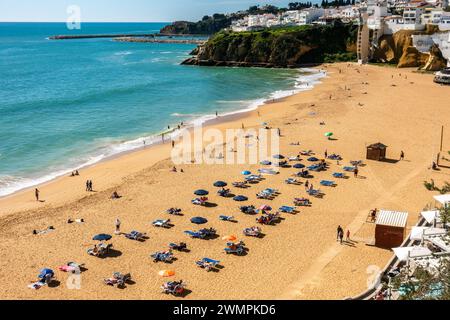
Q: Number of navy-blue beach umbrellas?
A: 9